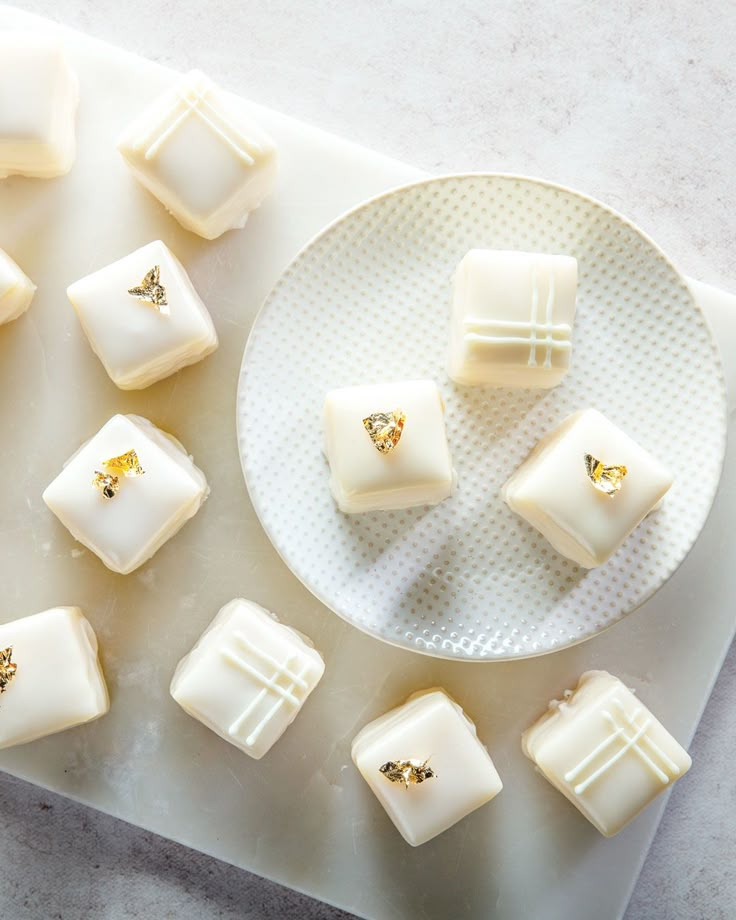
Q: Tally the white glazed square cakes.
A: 12